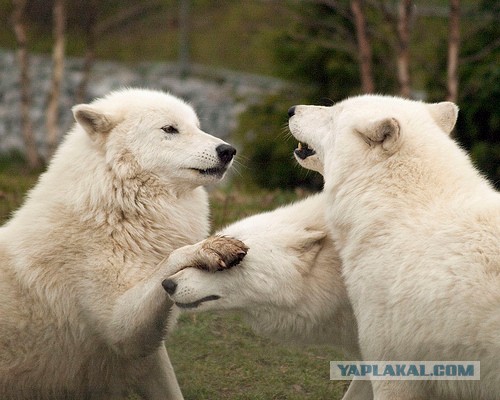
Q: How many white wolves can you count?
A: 3